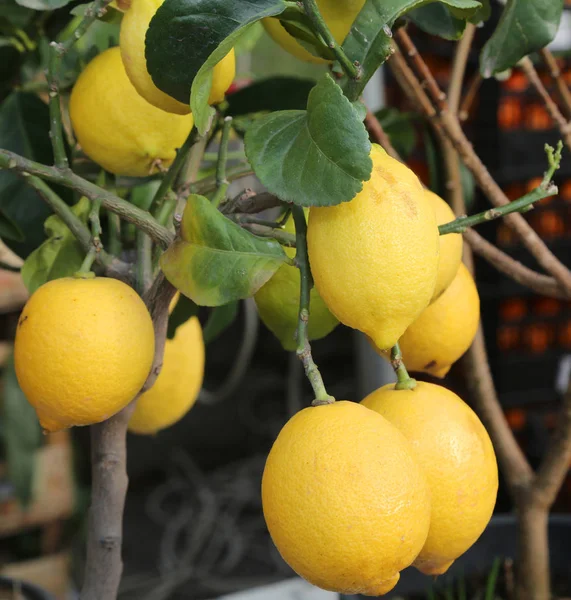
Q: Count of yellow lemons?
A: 10